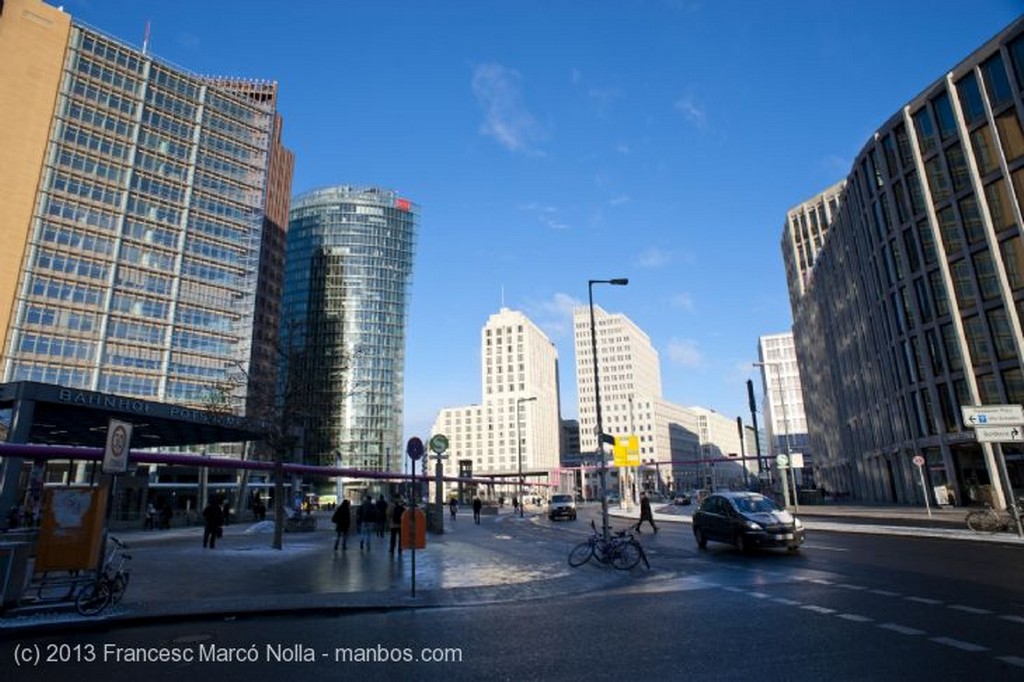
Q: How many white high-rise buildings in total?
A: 3